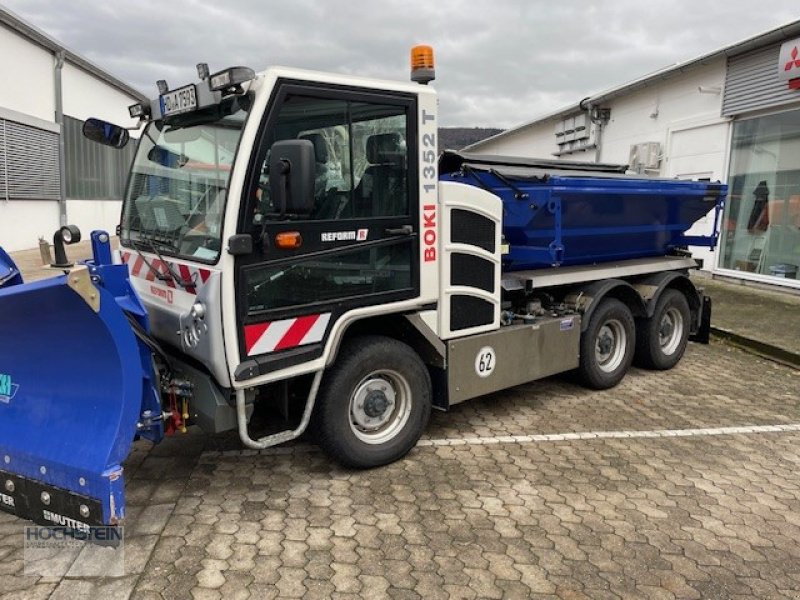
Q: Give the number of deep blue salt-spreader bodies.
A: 1